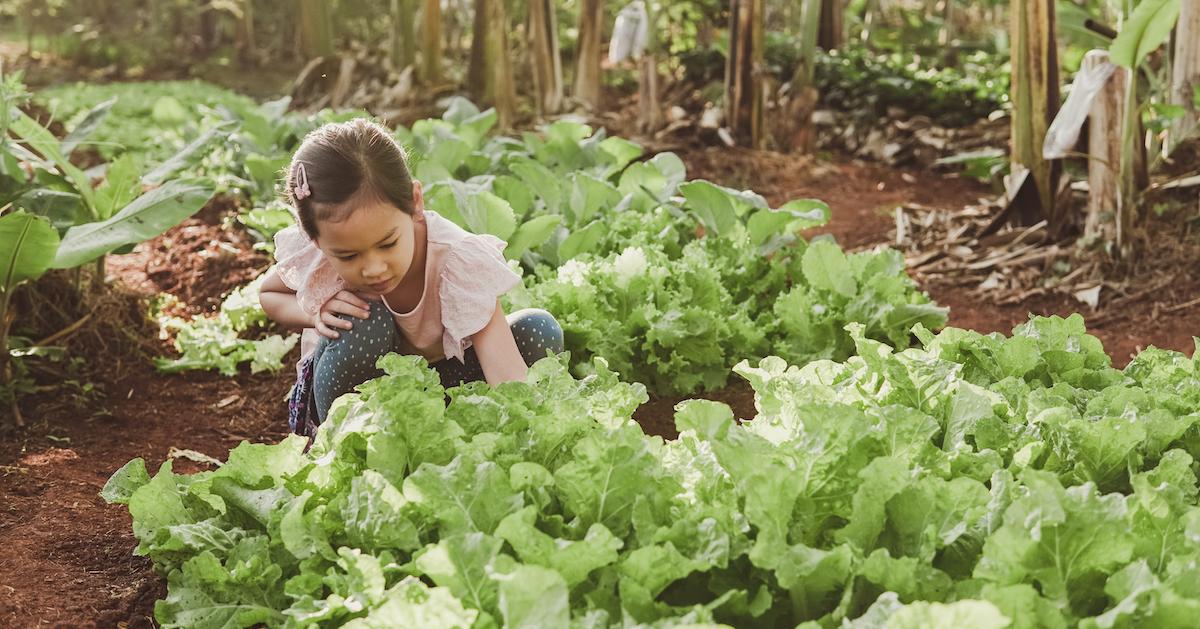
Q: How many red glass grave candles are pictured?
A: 0